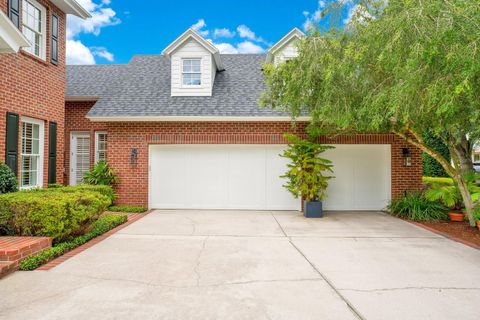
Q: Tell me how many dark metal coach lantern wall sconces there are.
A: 2